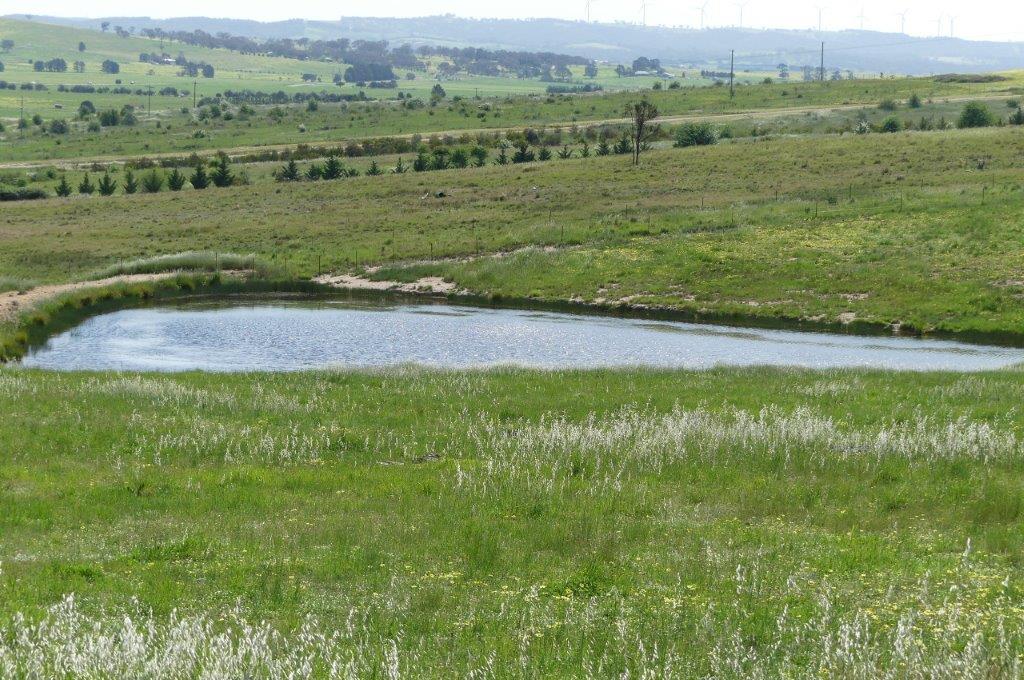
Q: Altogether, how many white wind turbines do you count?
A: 9